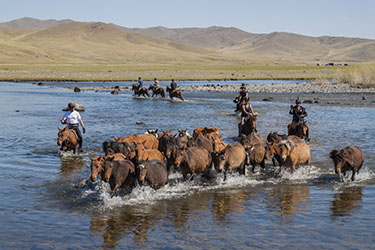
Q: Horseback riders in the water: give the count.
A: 7